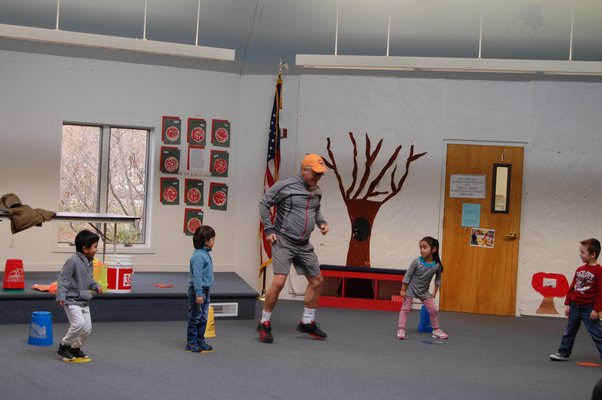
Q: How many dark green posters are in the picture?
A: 9